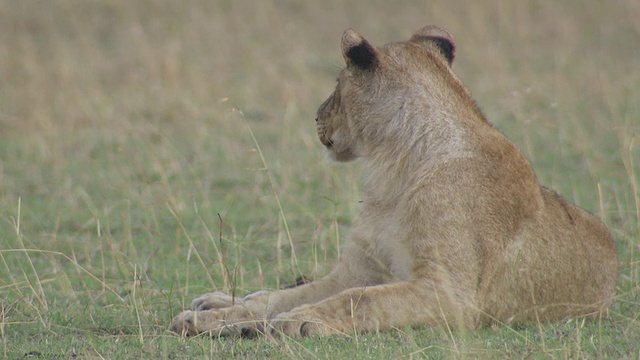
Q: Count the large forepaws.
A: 2